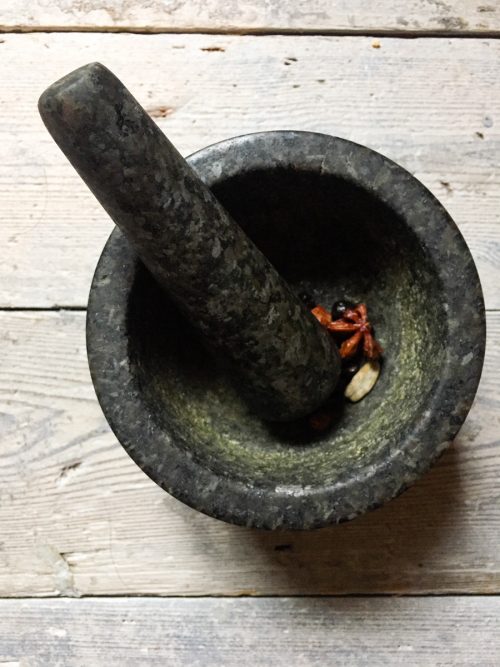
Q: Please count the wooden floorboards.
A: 4